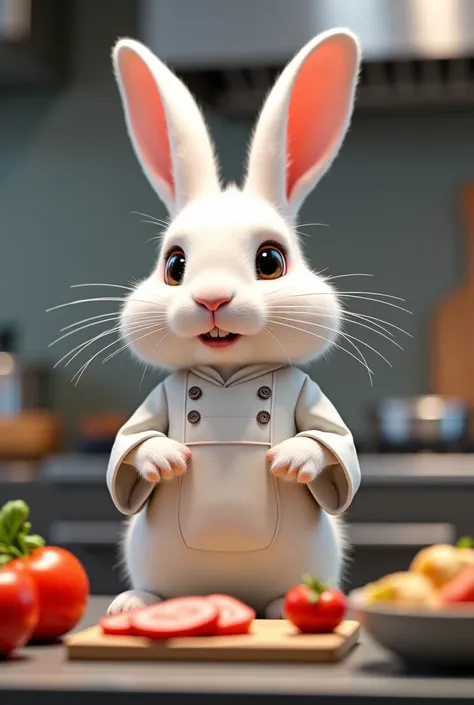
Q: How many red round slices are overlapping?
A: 3